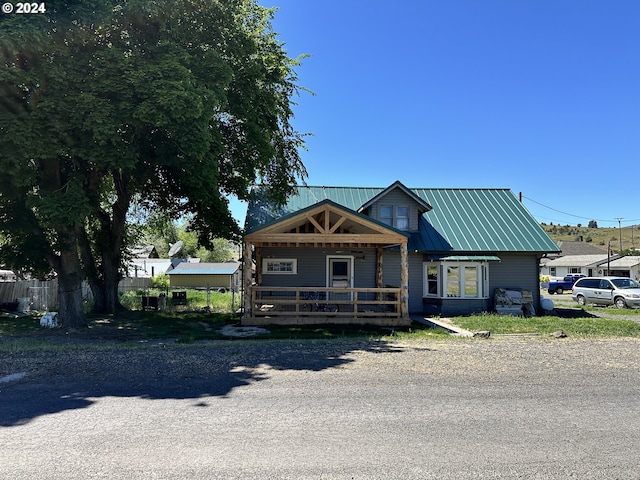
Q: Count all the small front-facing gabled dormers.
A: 1